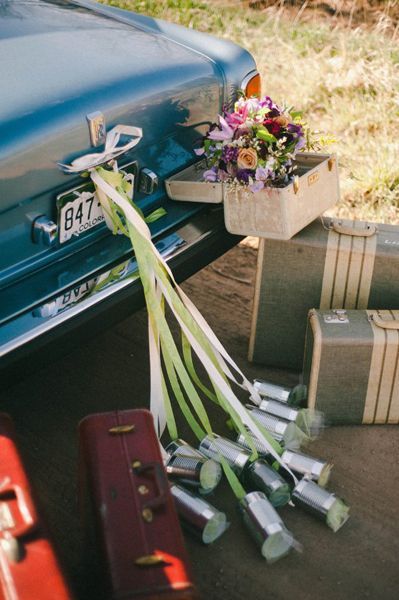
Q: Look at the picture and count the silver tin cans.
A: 12